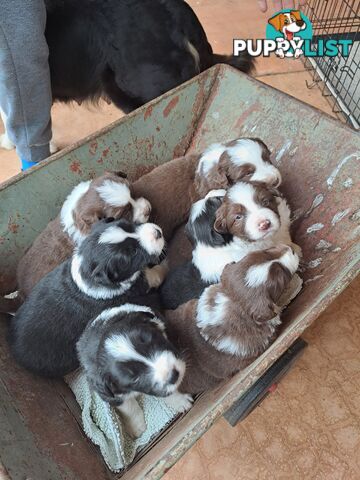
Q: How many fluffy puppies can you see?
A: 7